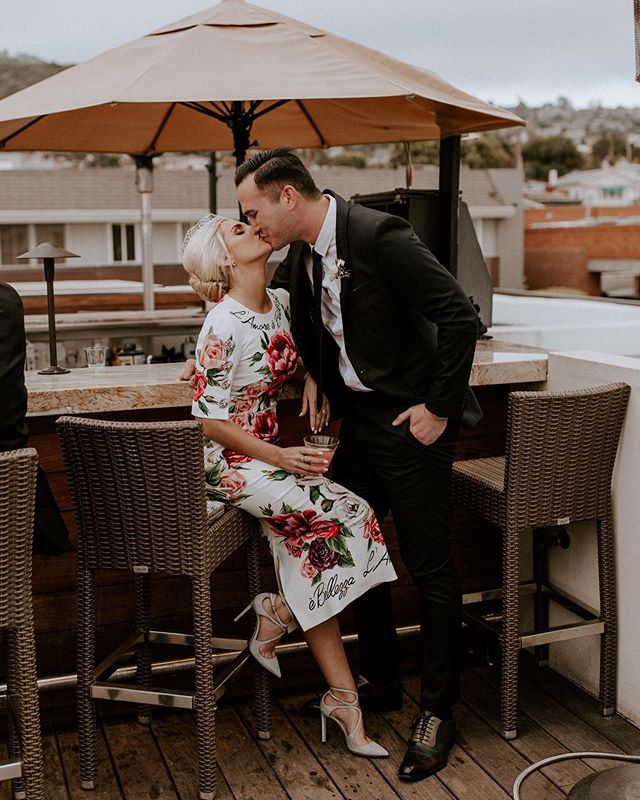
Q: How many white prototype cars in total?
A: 0